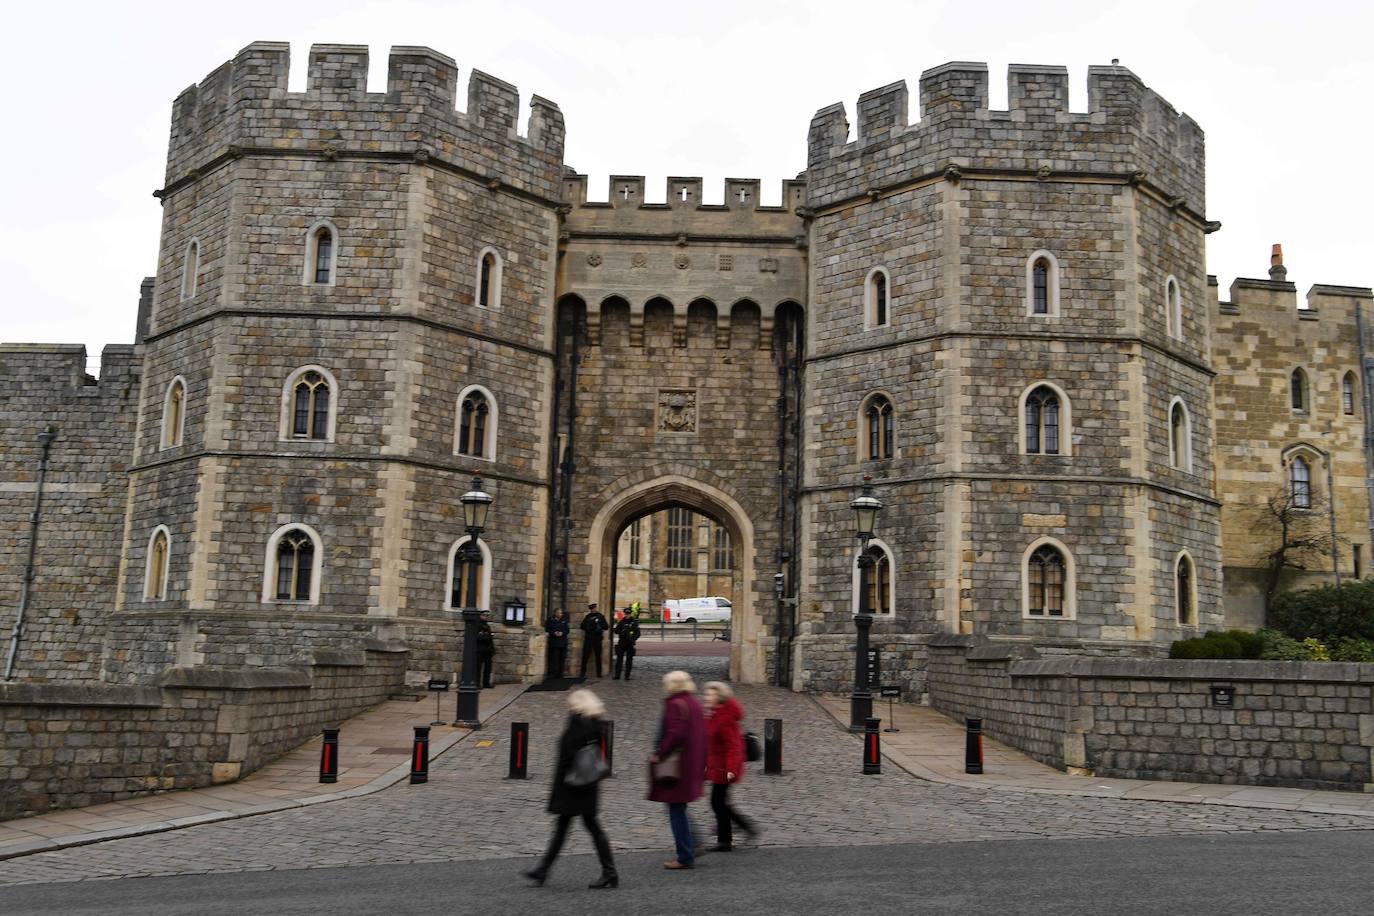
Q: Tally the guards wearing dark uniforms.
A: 4